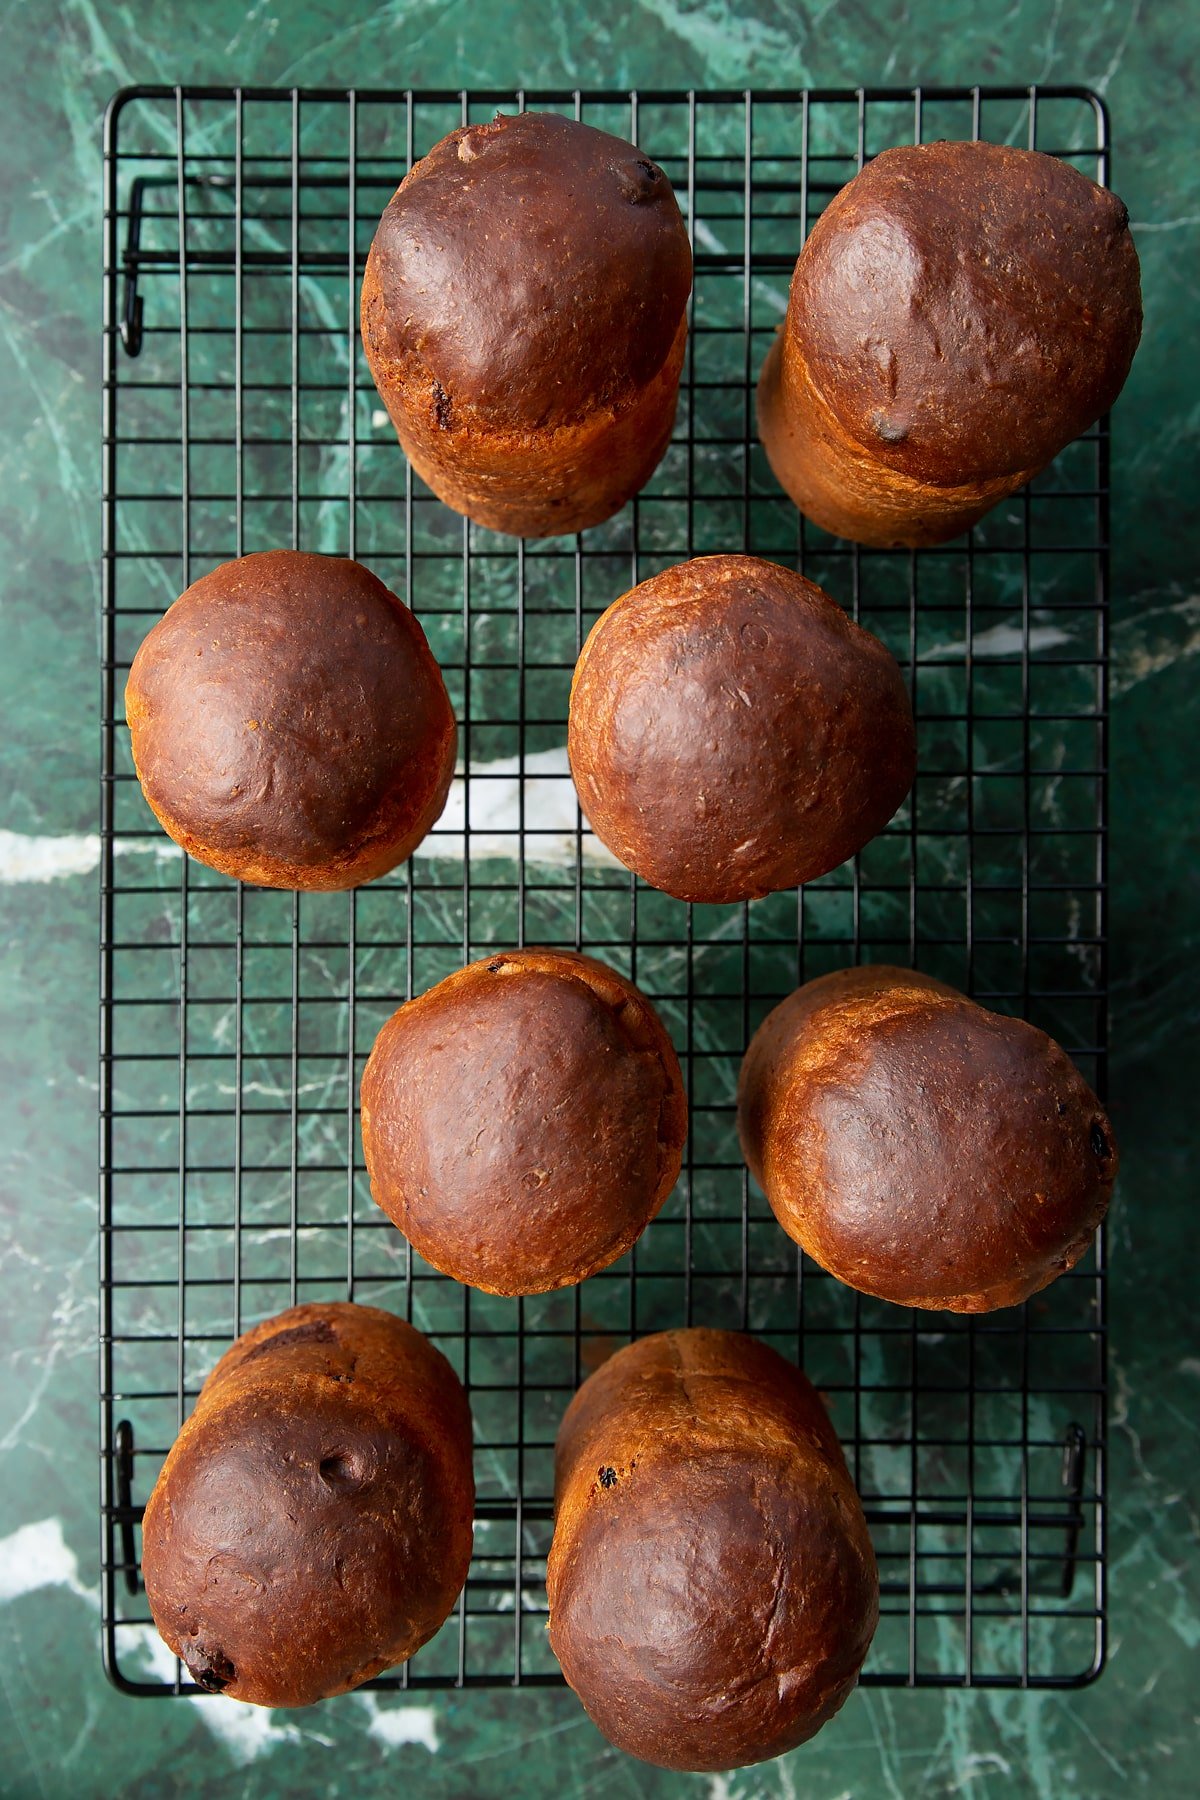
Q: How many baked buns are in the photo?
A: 8